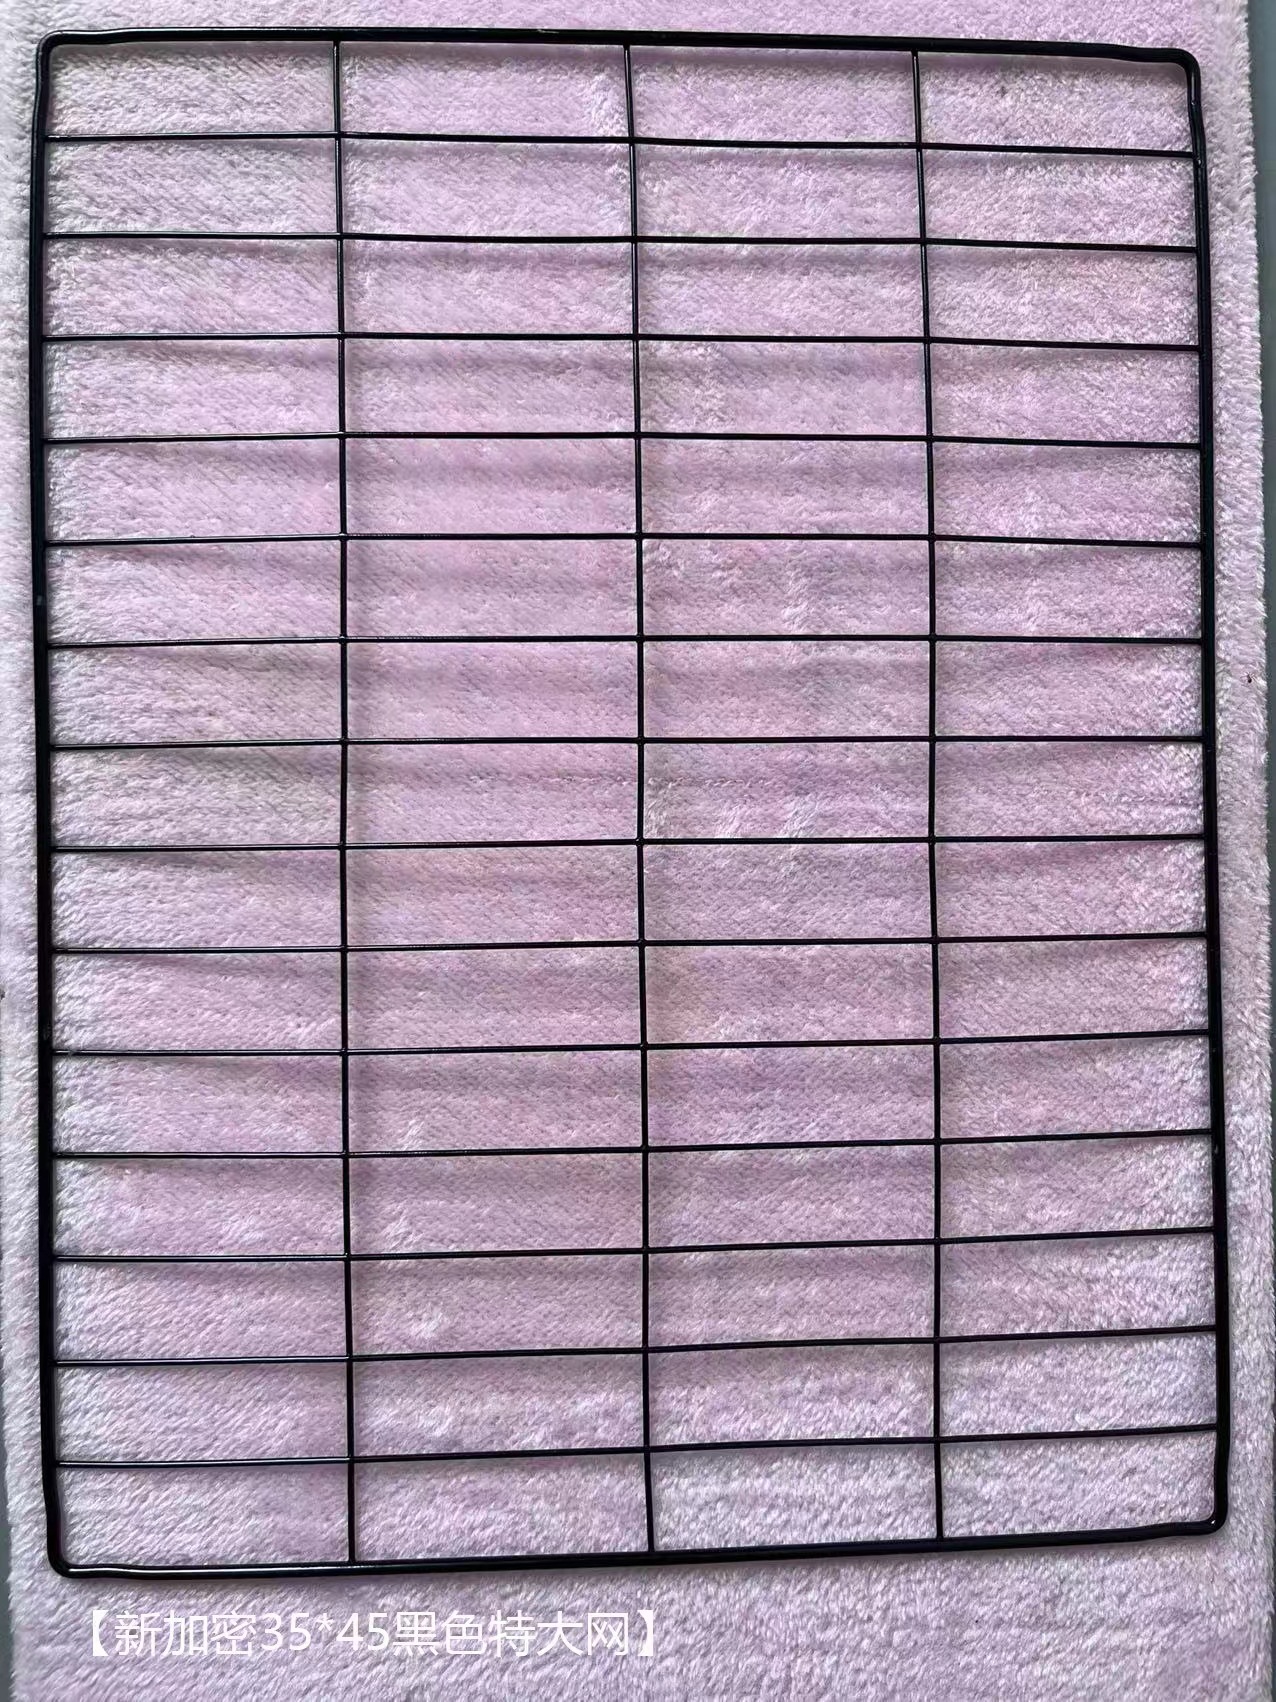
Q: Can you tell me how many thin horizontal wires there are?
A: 14